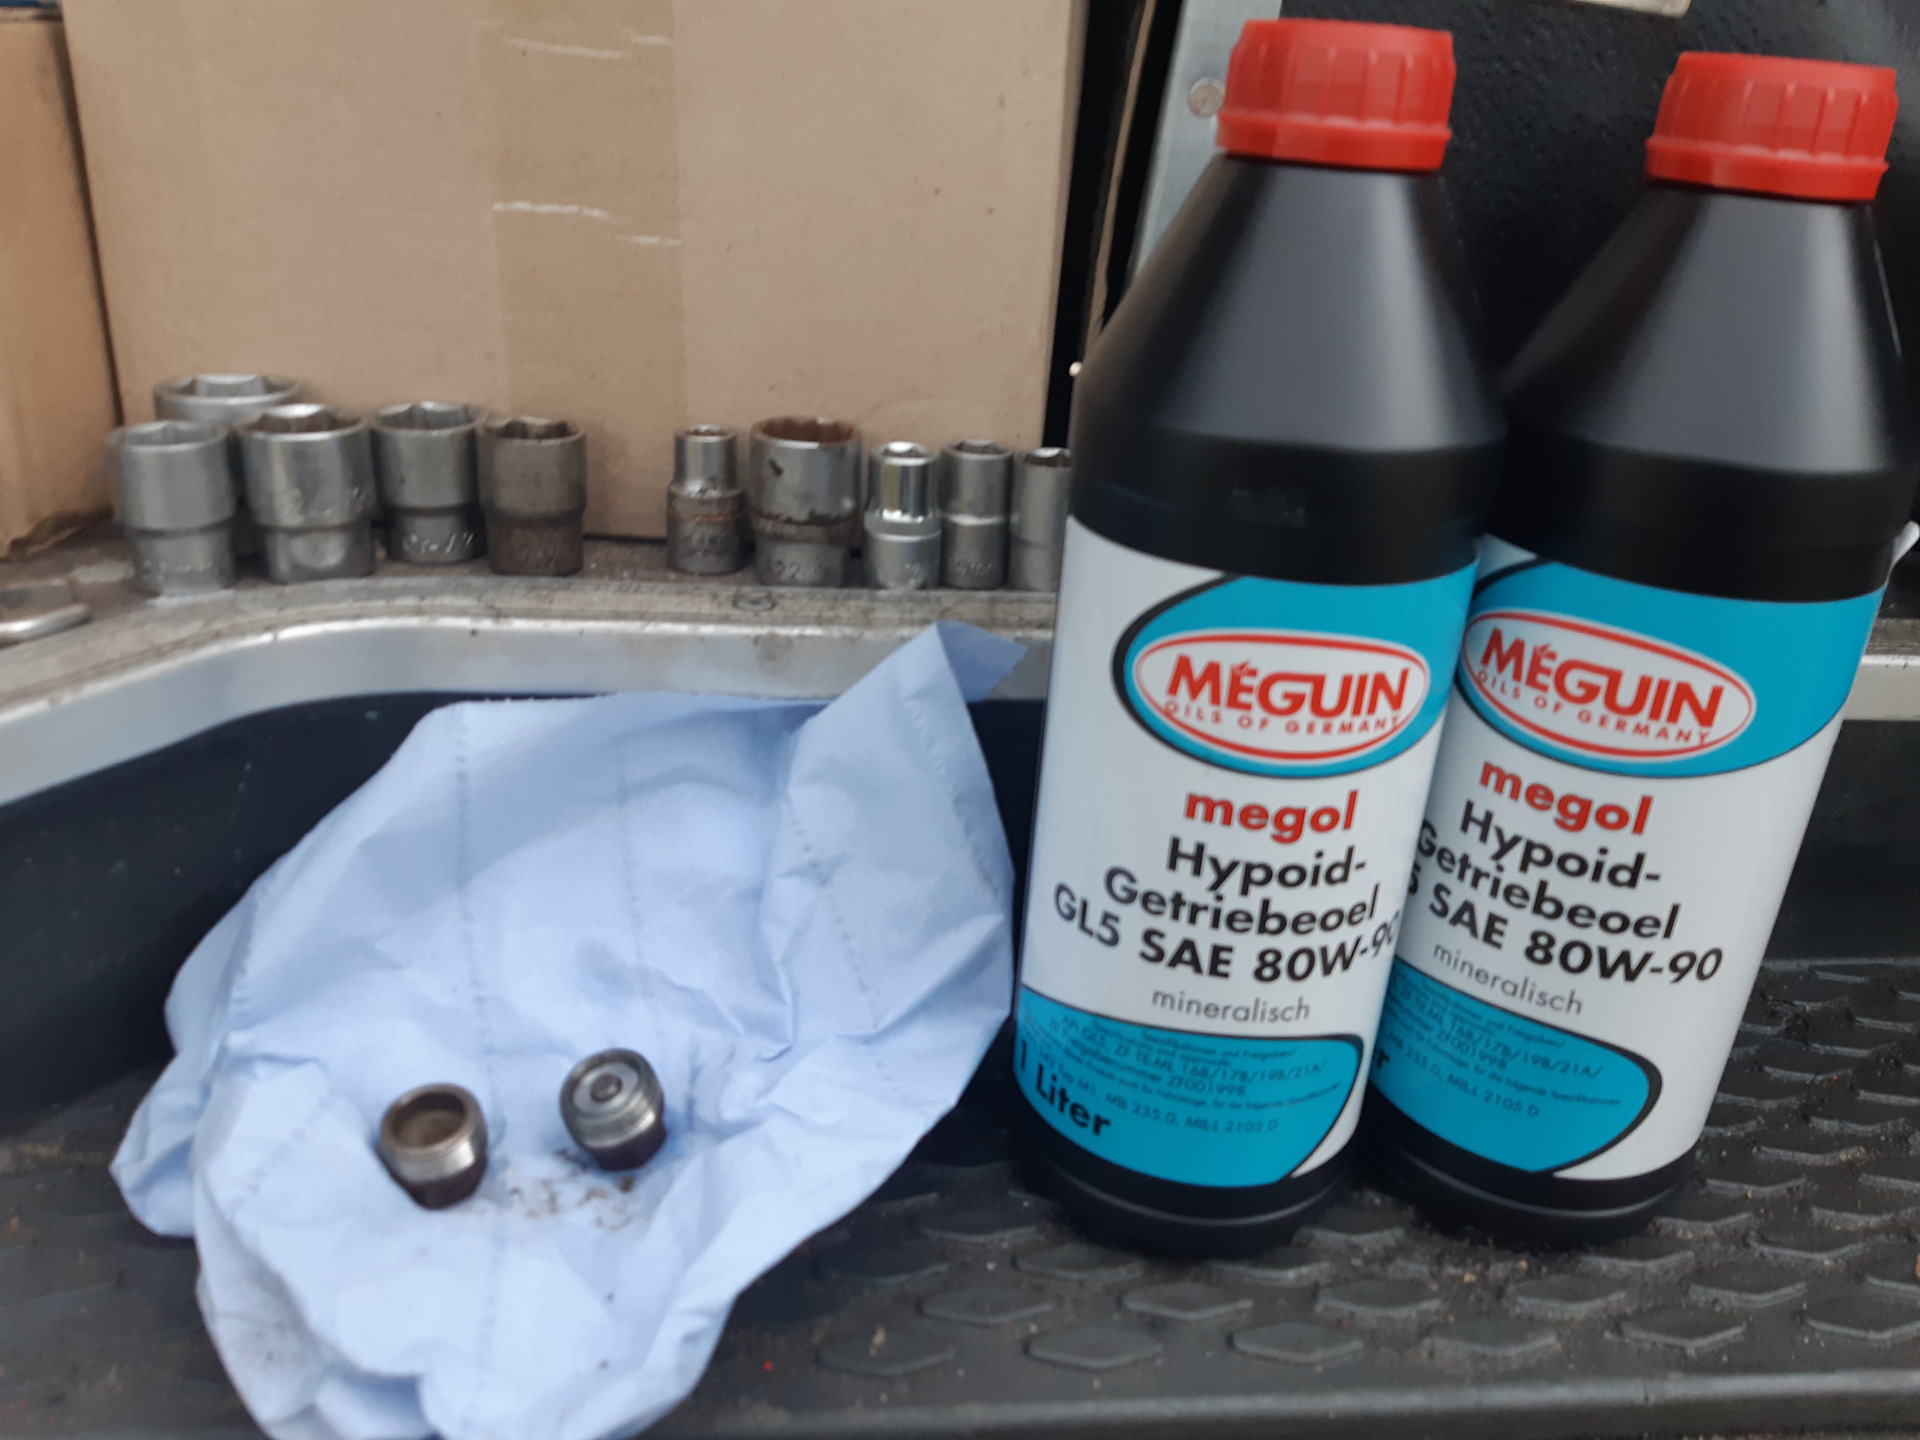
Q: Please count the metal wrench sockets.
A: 10